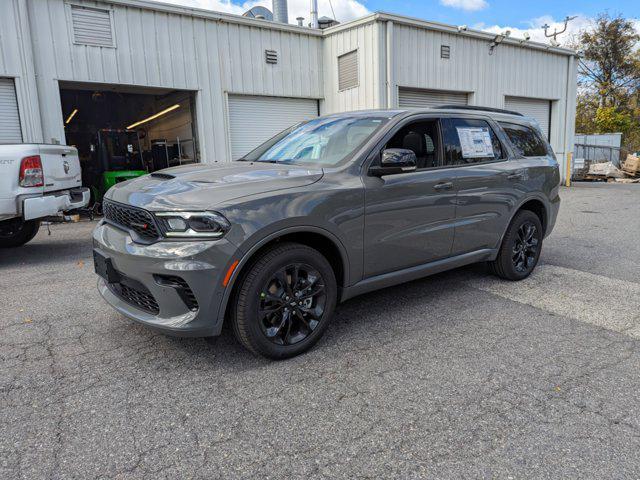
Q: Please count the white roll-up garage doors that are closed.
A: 4